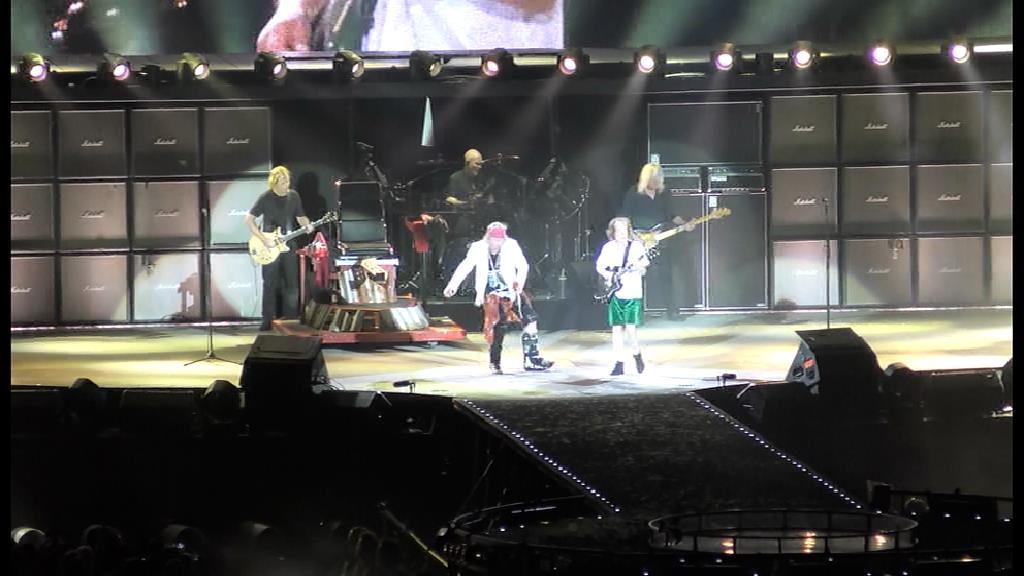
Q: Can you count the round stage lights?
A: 13